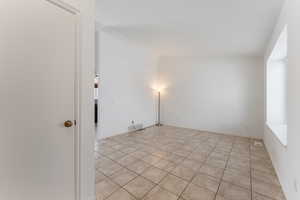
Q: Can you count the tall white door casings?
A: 1